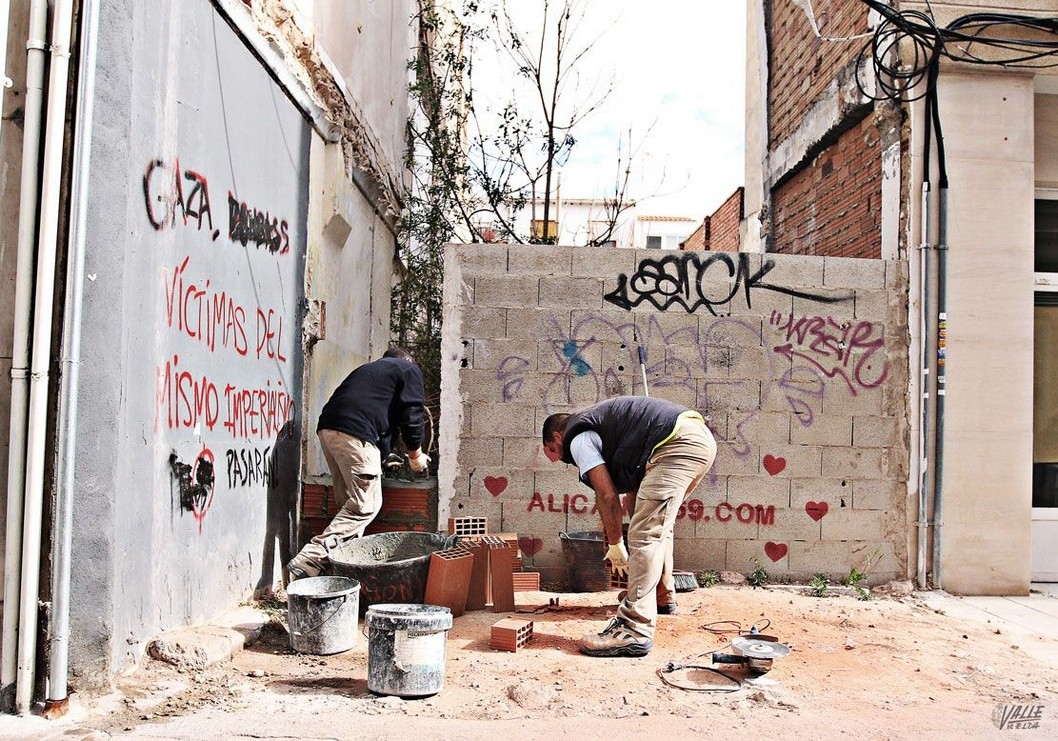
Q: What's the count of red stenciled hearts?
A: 5